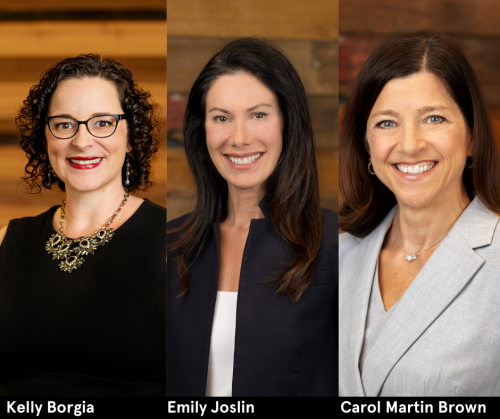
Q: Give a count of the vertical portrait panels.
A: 3